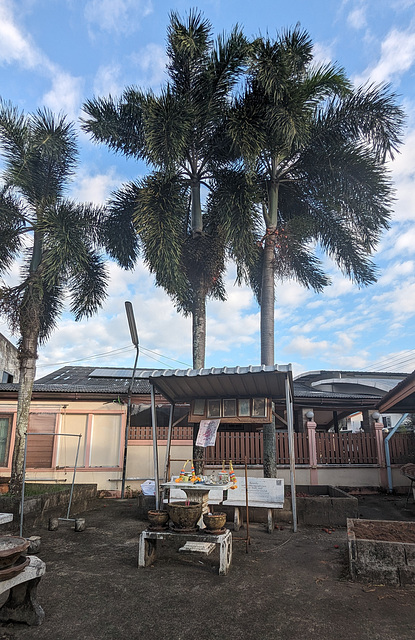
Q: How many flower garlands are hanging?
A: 4